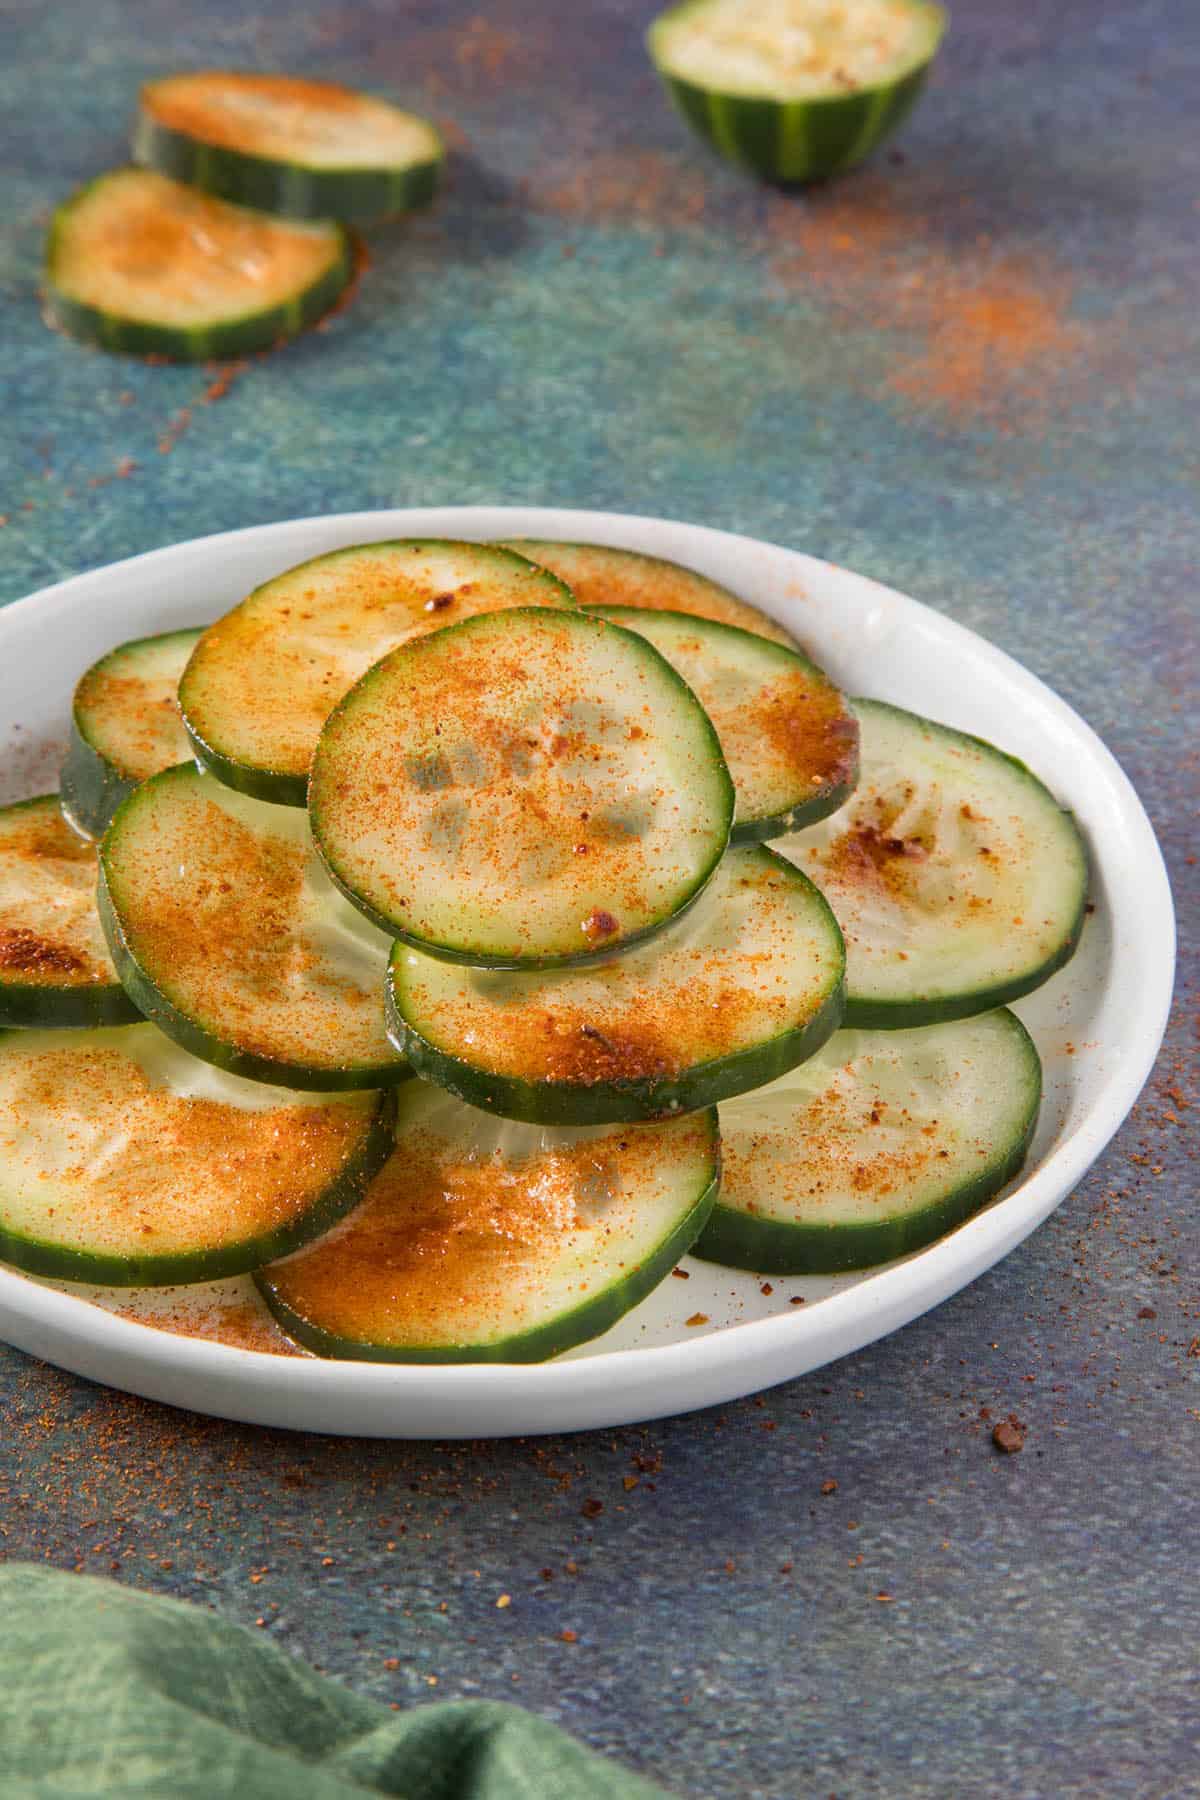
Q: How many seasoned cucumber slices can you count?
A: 14